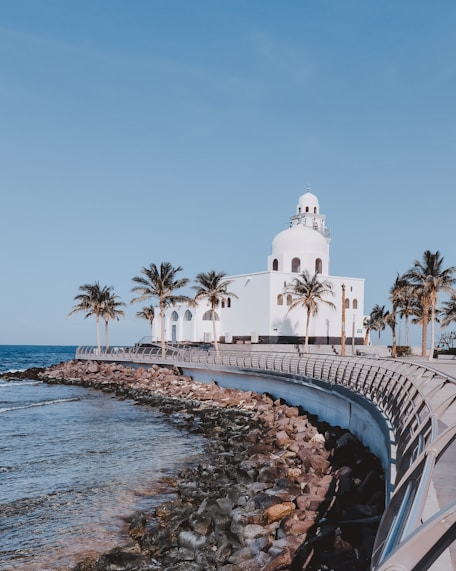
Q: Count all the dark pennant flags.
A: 0